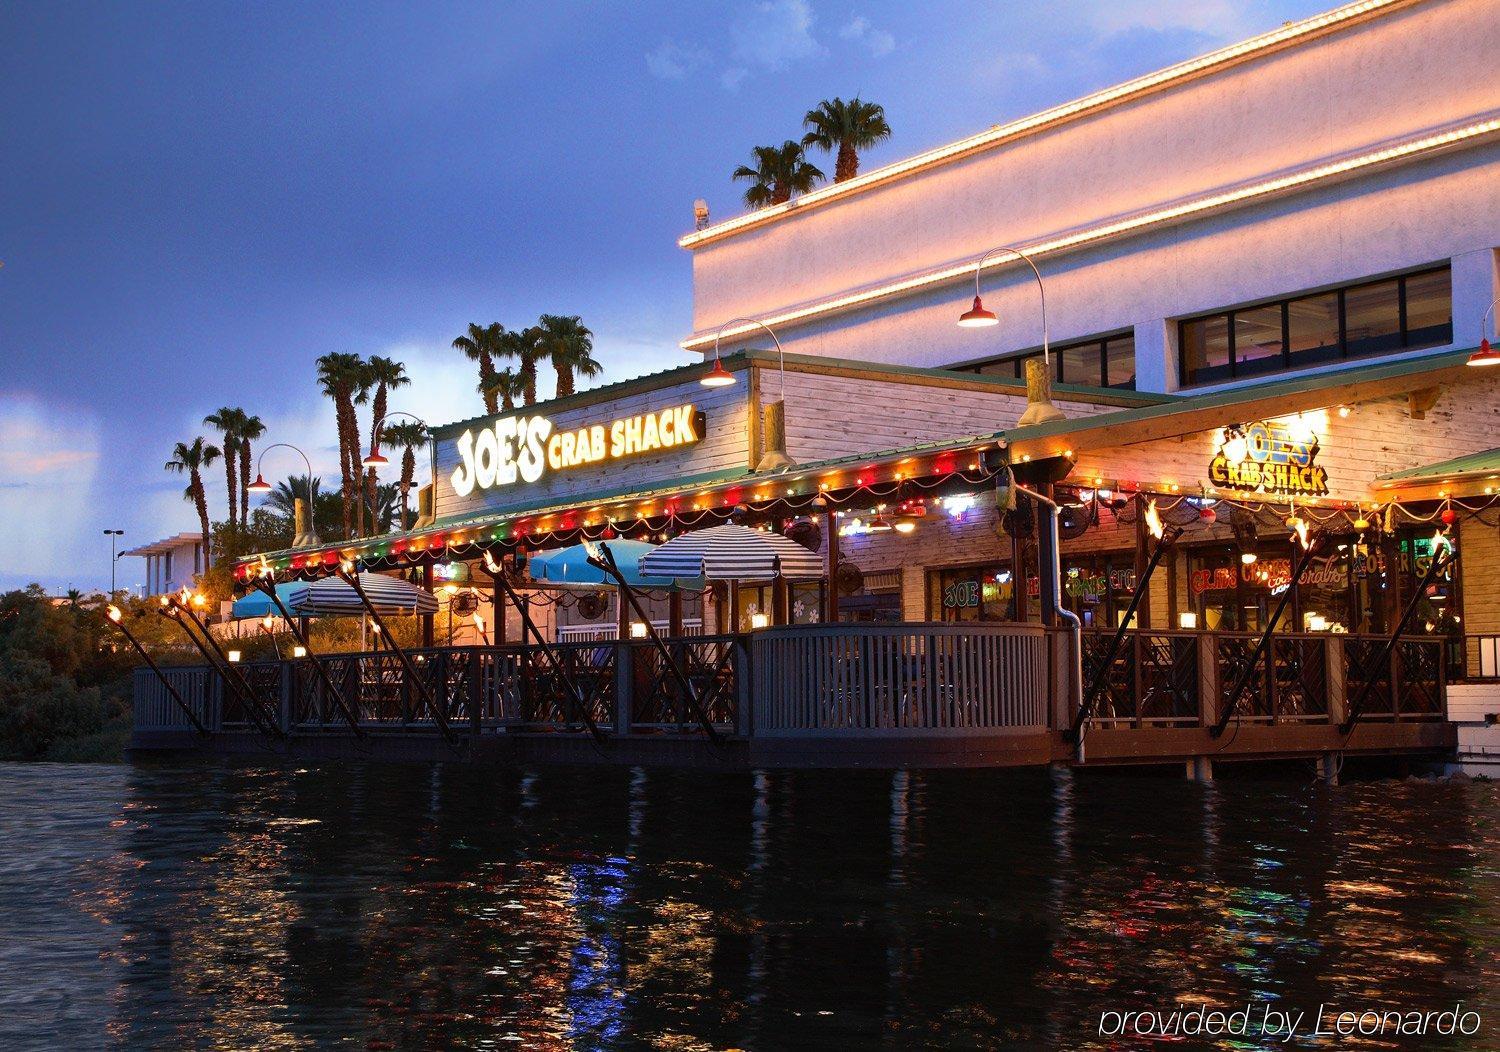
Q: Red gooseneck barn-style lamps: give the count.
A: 5